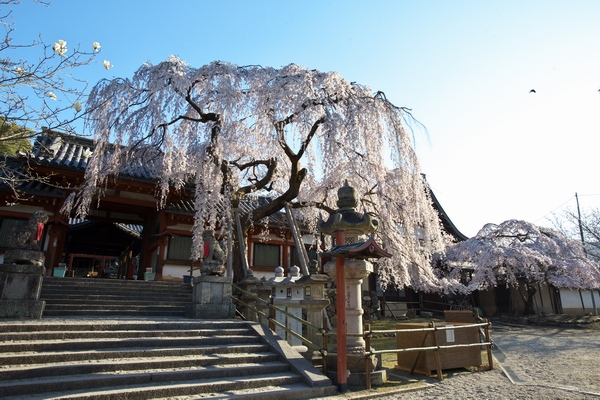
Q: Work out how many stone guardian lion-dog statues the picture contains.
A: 2